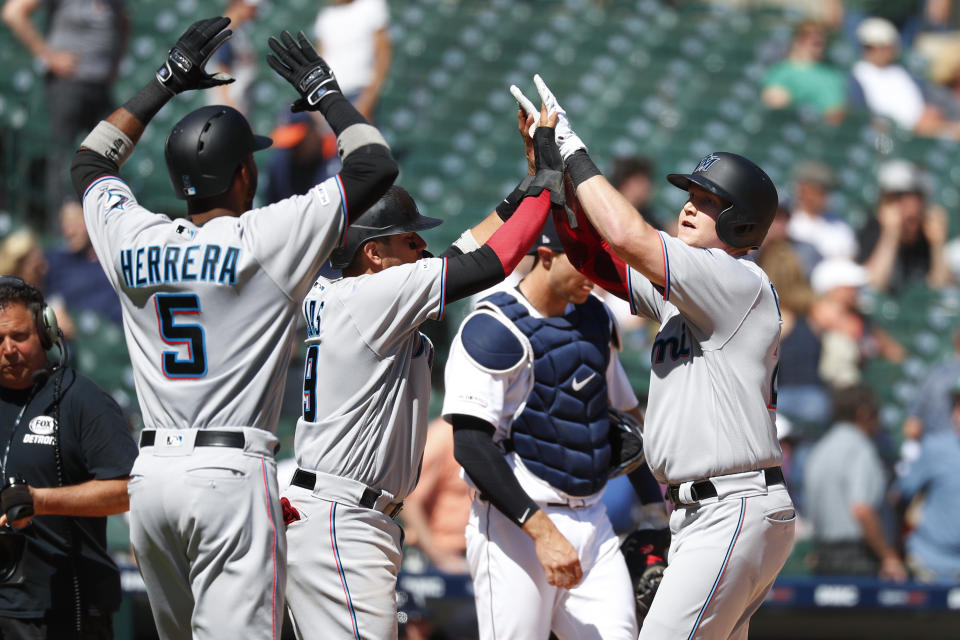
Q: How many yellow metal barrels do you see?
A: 0